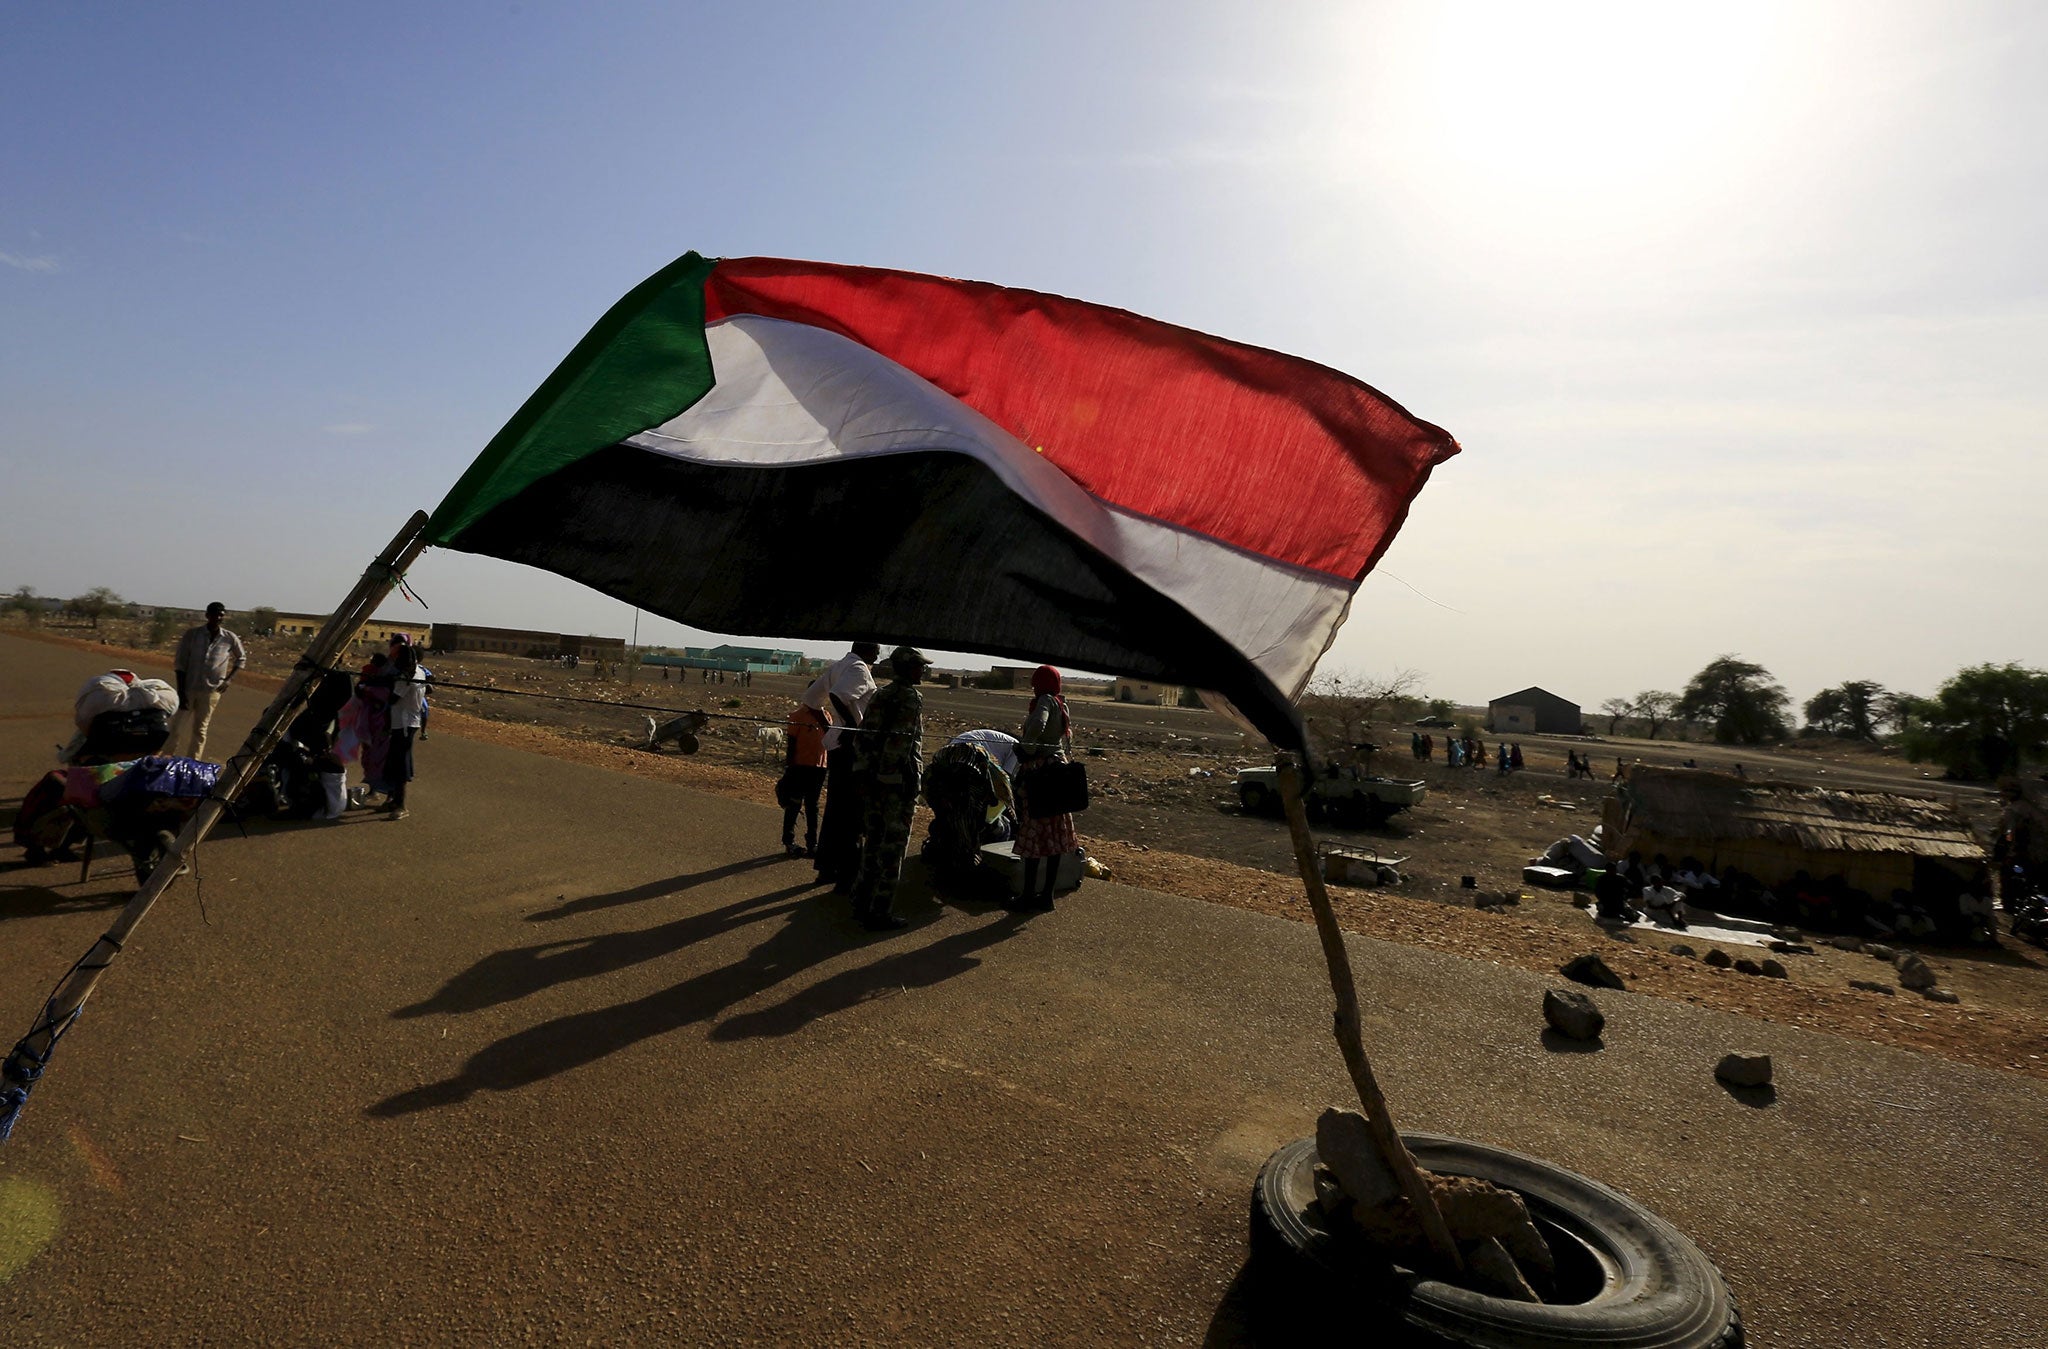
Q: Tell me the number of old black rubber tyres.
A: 1